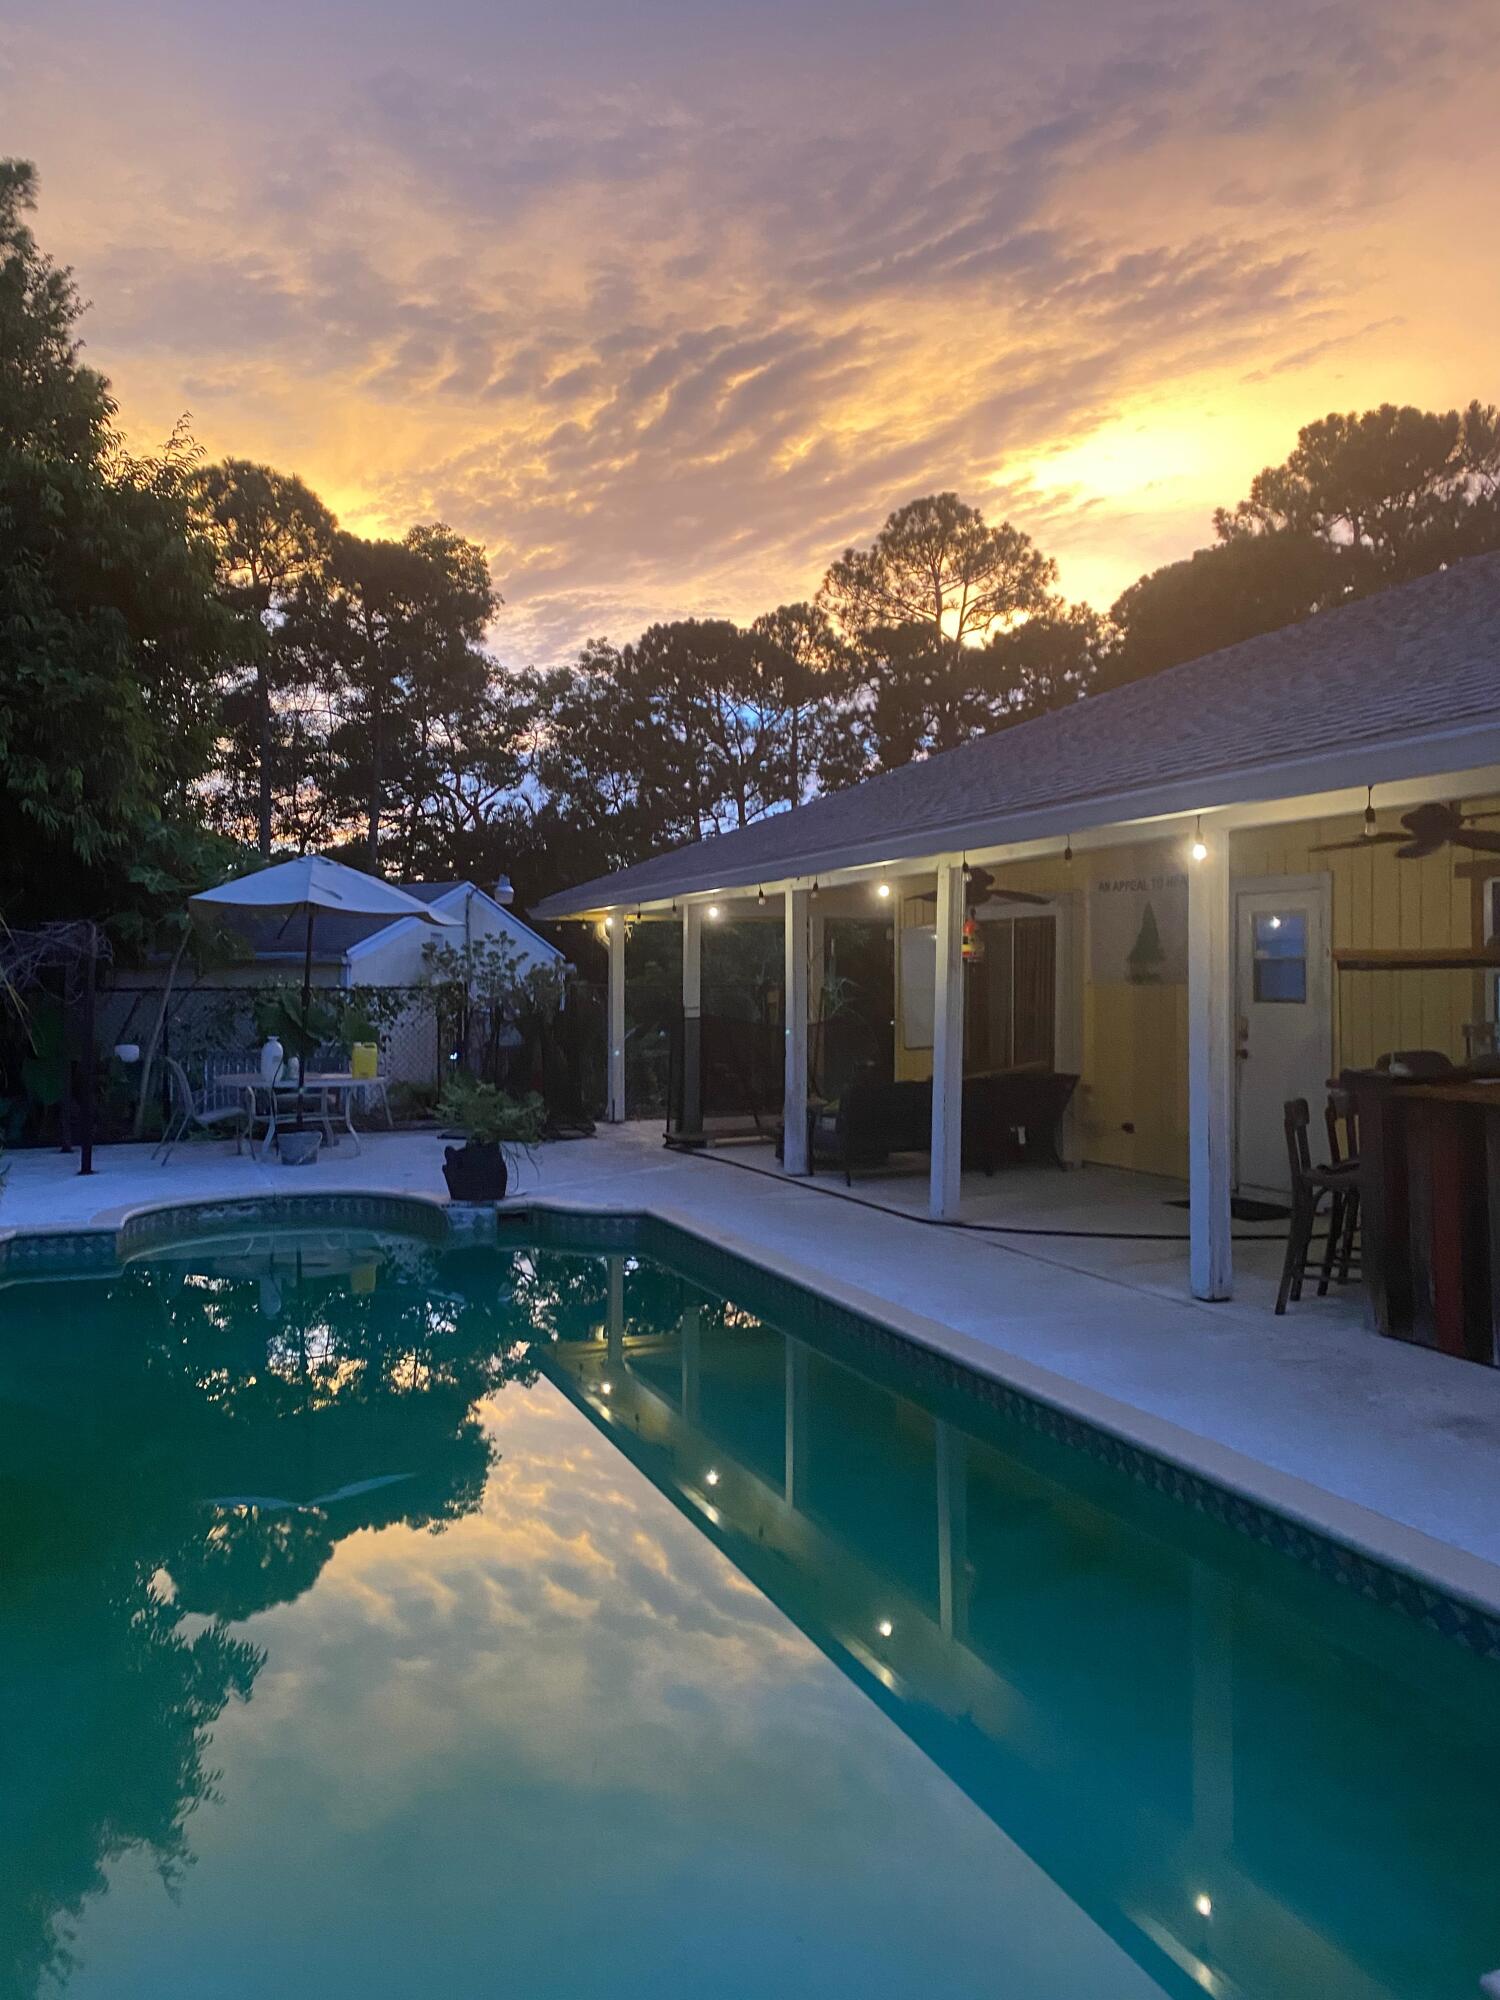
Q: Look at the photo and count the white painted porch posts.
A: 5